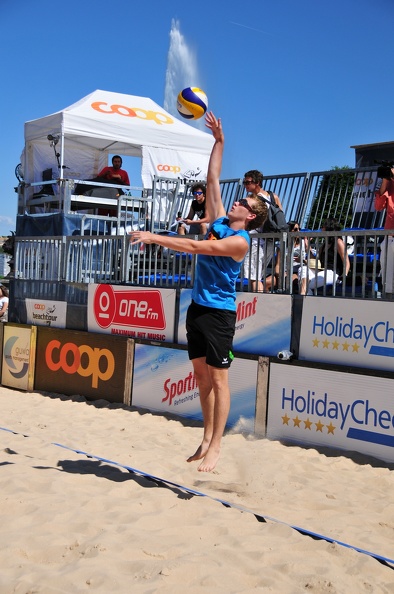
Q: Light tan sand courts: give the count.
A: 1